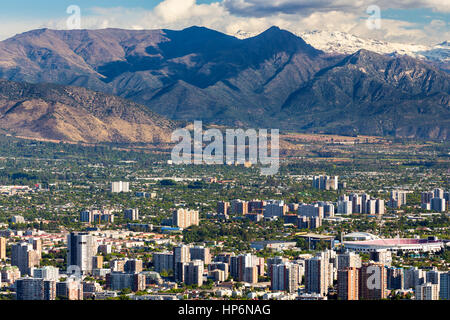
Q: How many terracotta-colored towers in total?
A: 2